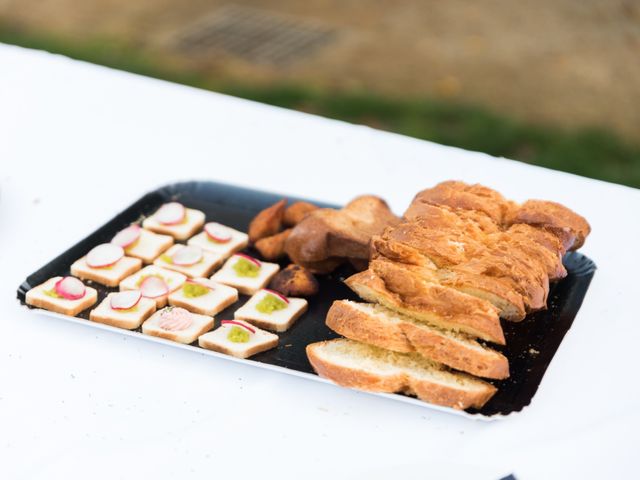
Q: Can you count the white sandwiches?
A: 13